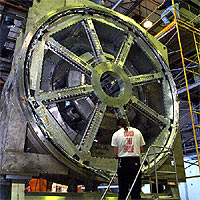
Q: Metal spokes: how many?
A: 8